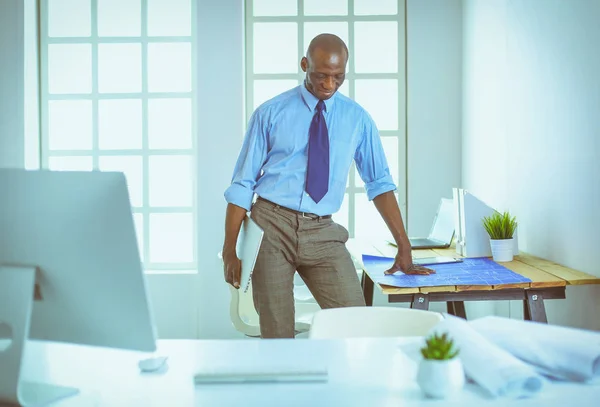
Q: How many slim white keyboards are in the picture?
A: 1